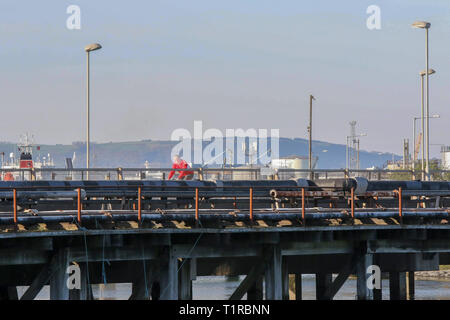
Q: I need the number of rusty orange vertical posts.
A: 8